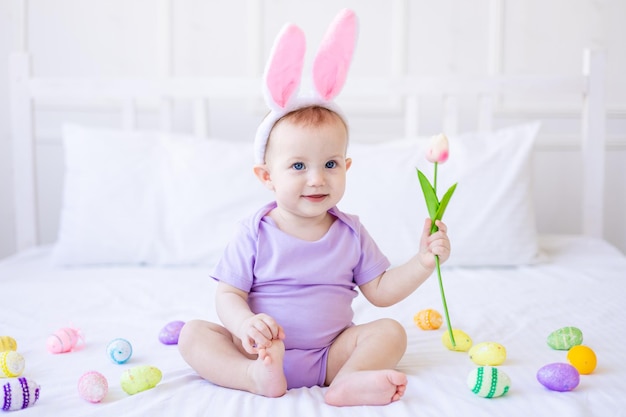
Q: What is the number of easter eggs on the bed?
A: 15